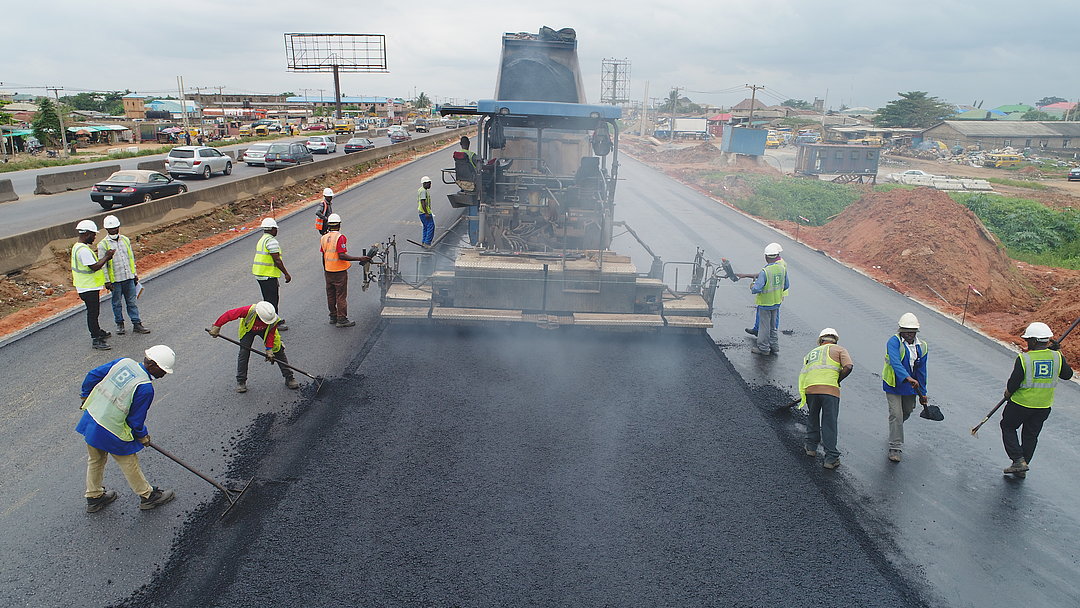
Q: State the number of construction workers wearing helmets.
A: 12